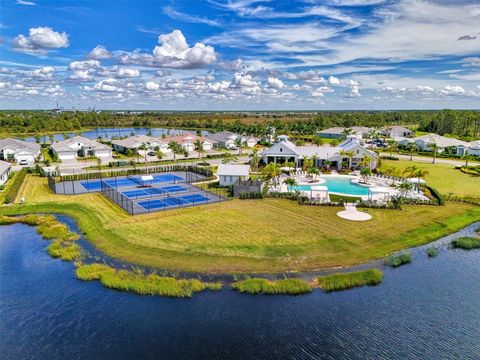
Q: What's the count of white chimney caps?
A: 2